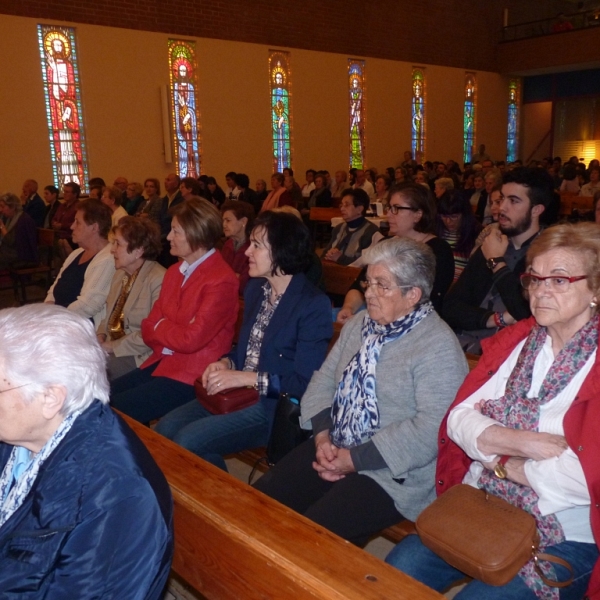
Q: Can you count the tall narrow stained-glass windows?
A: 7